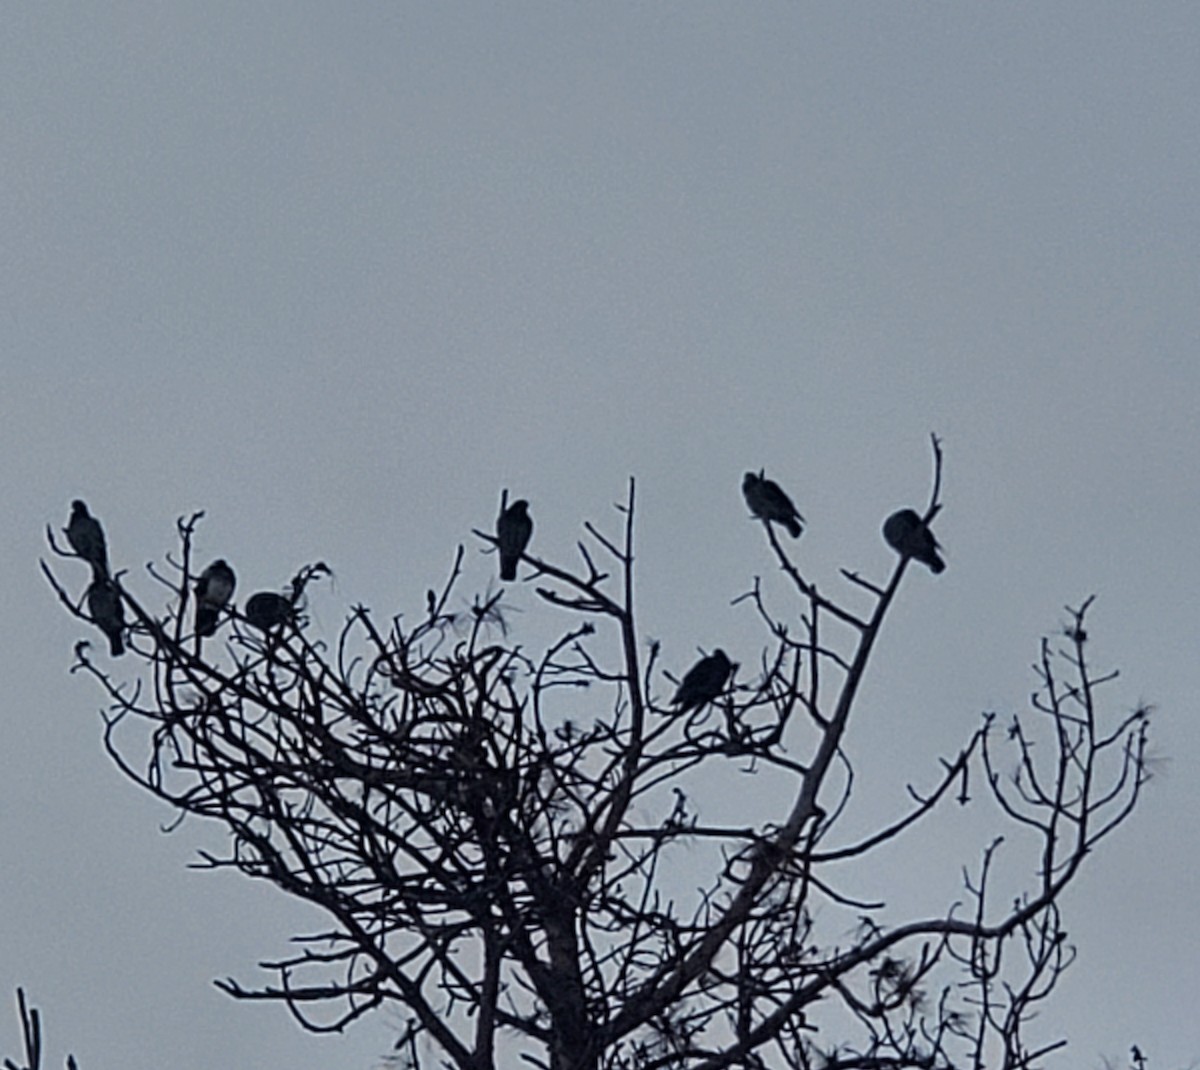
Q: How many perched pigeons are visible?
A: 8